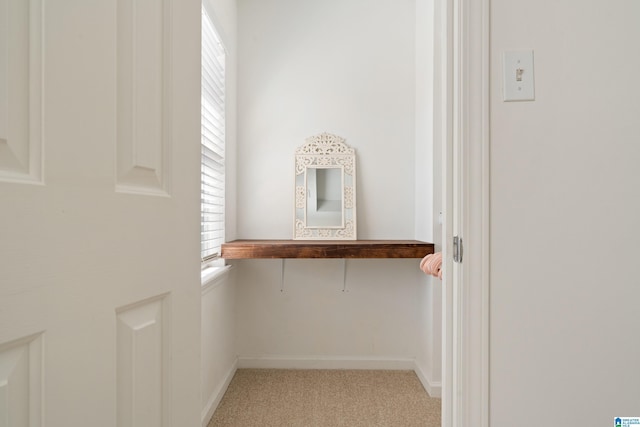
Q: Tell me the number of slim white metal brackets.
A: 2